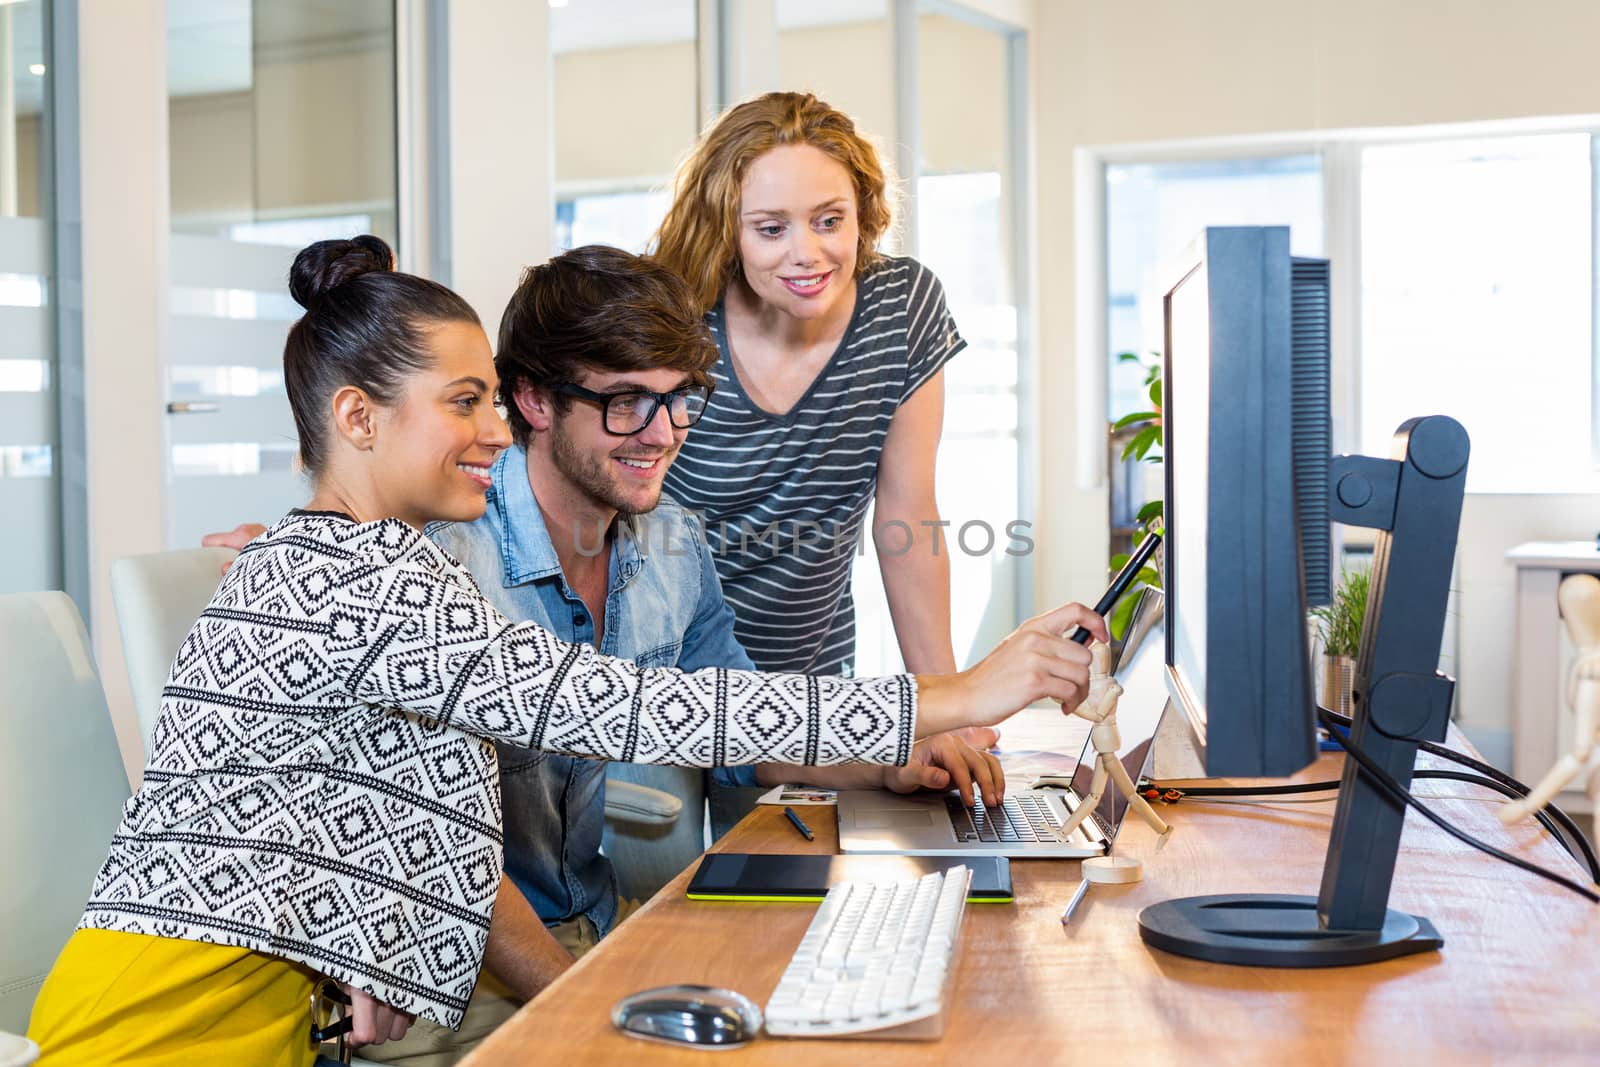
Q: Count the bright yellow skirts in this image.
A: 1